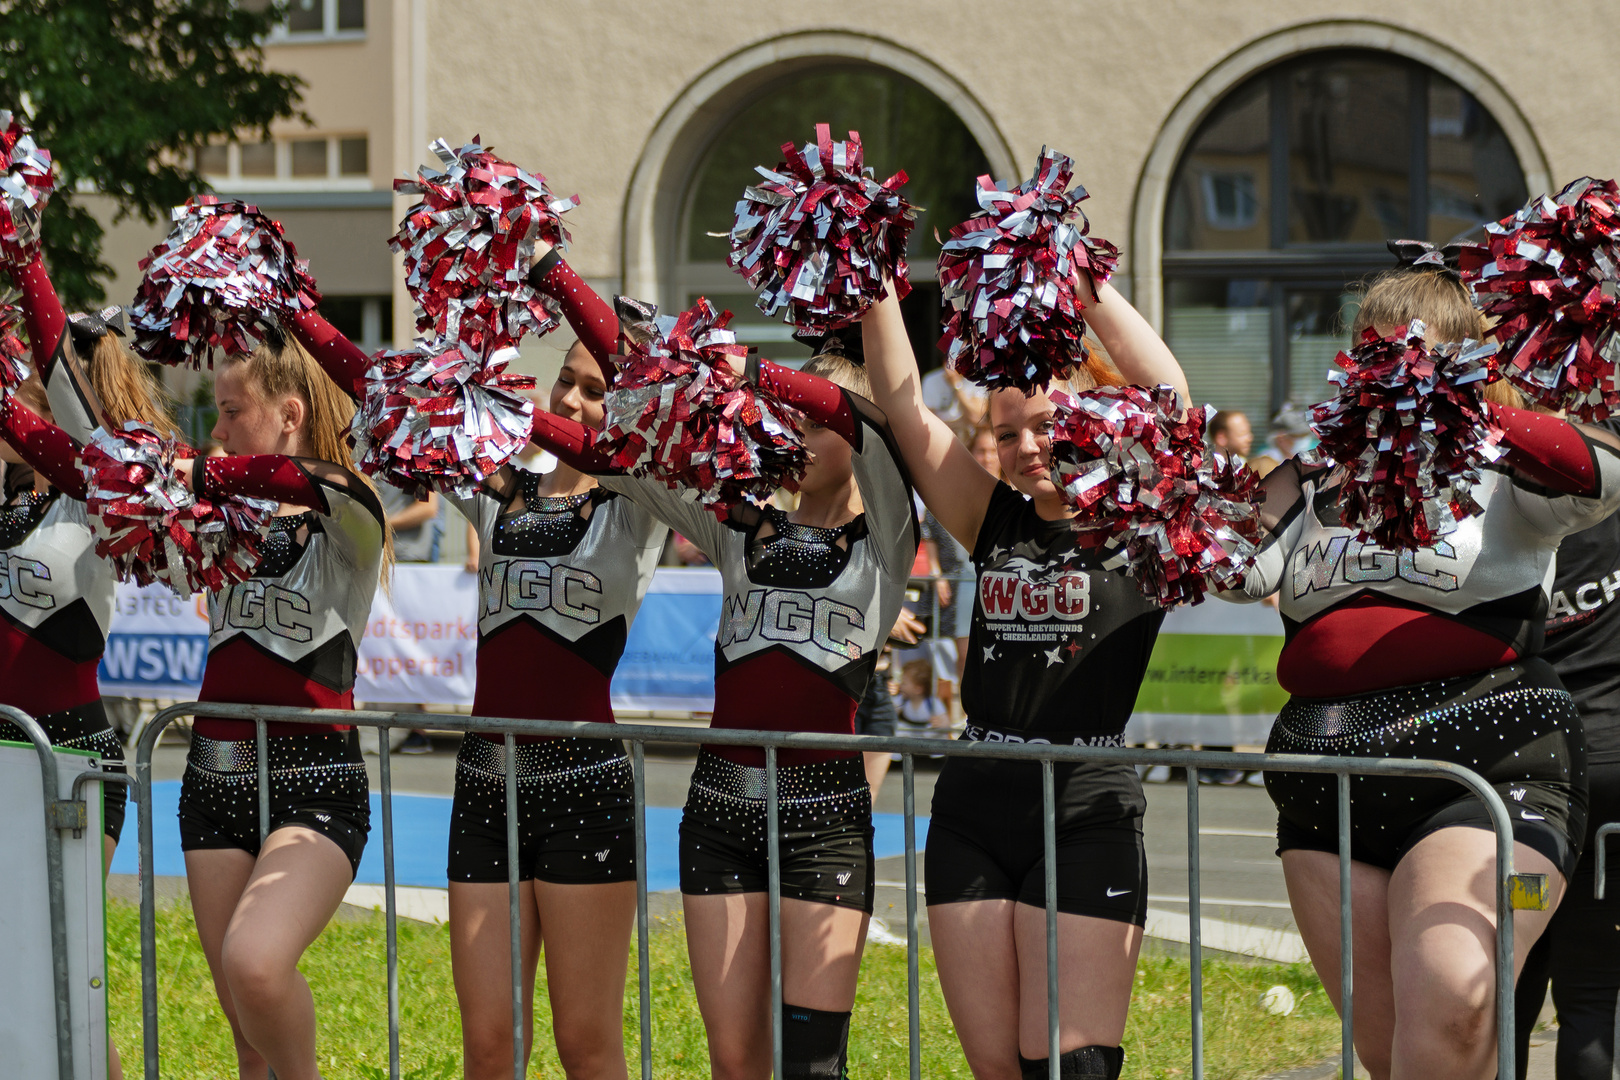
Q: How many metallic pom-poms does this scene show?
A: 12